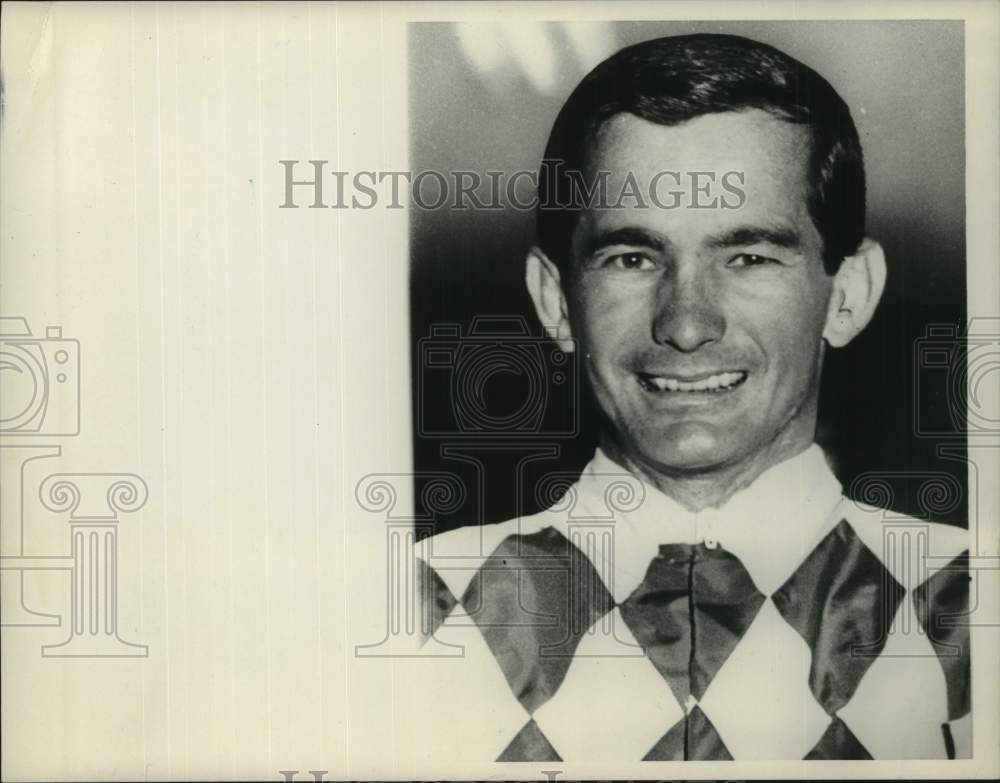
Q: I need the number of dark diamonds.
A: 8